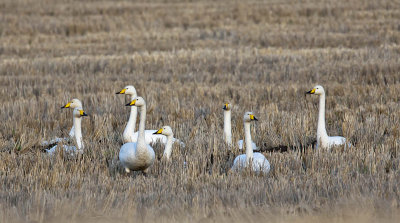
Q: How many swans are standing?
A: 1